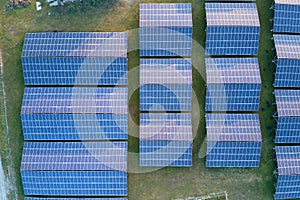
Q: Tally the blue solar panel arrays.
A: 13